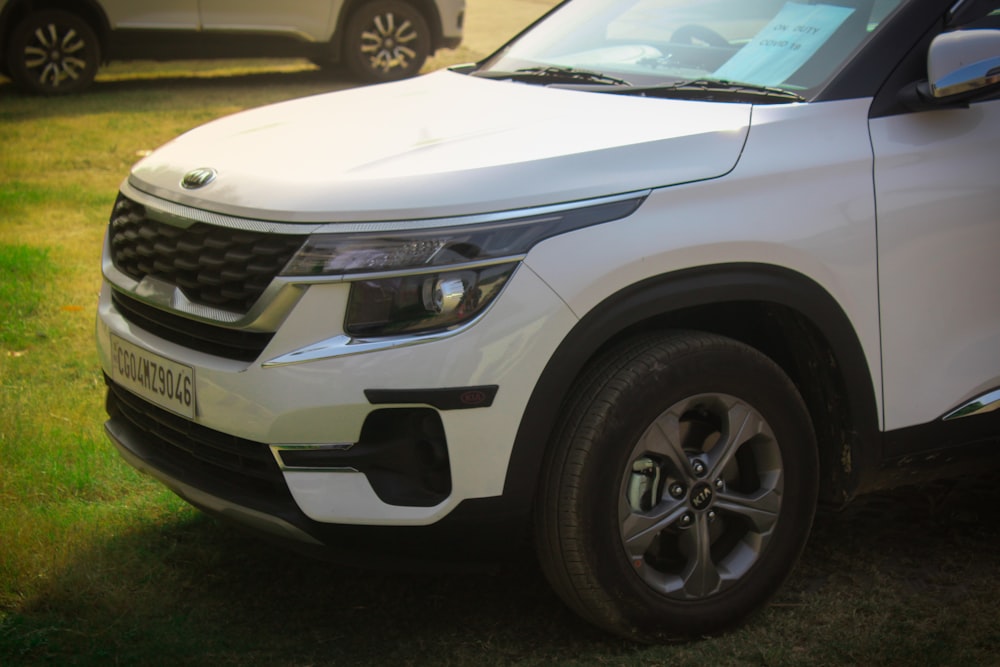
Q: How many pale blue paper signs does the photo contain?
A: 1